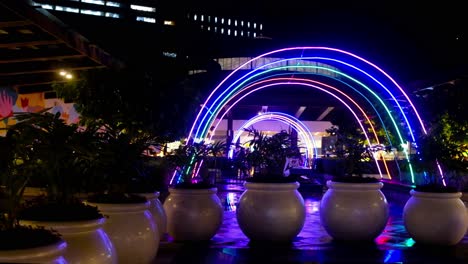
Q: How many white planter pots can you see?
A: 8